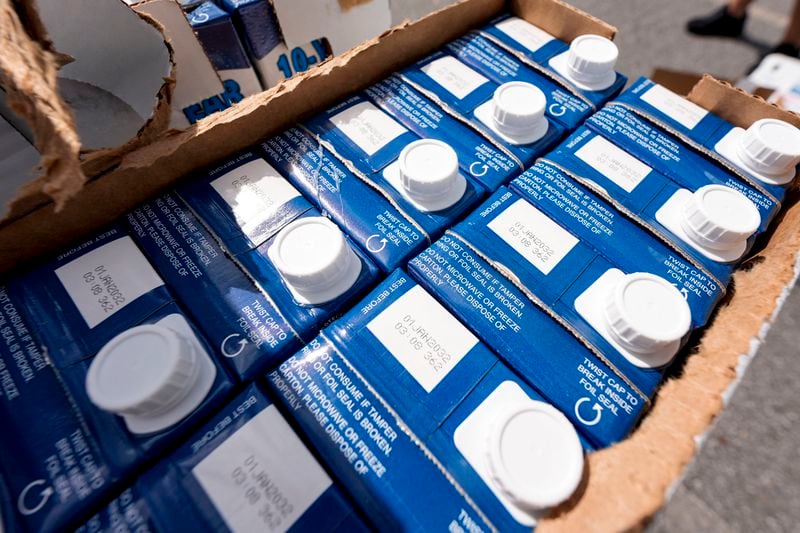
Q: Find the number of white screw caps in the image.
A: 9